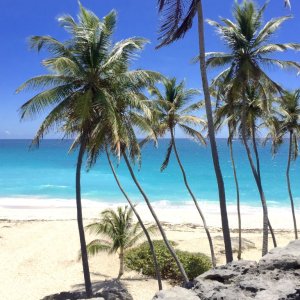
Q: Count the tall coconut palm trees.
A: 9